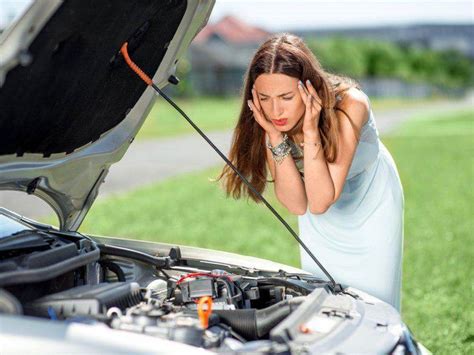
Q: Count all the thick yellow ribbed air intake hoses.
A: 0